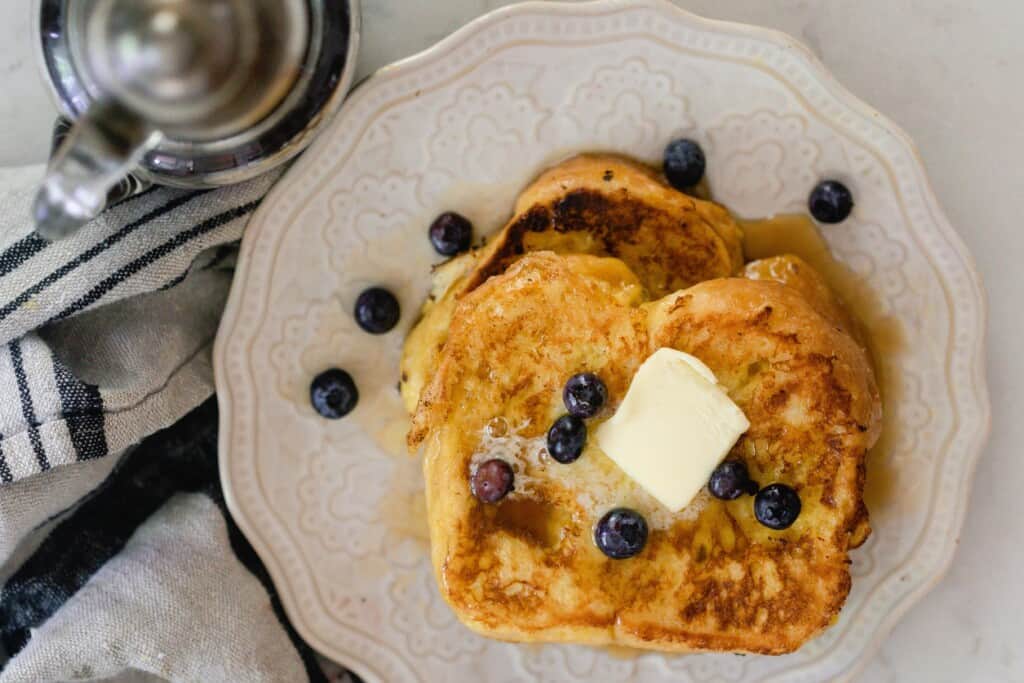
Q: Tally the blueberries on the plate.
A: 11